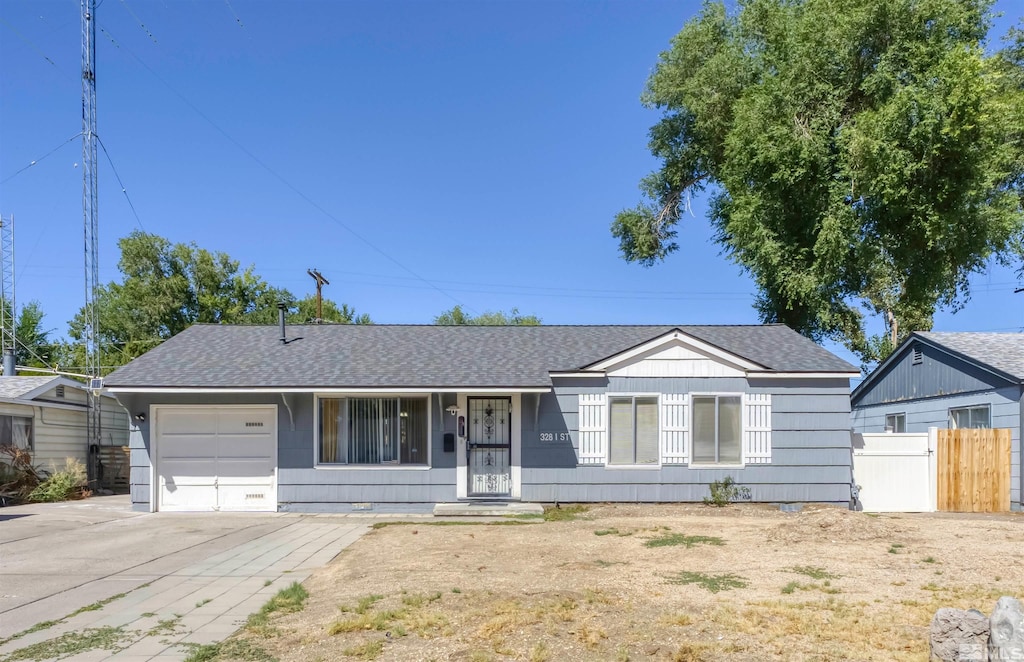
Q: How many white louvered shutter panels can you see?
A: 3